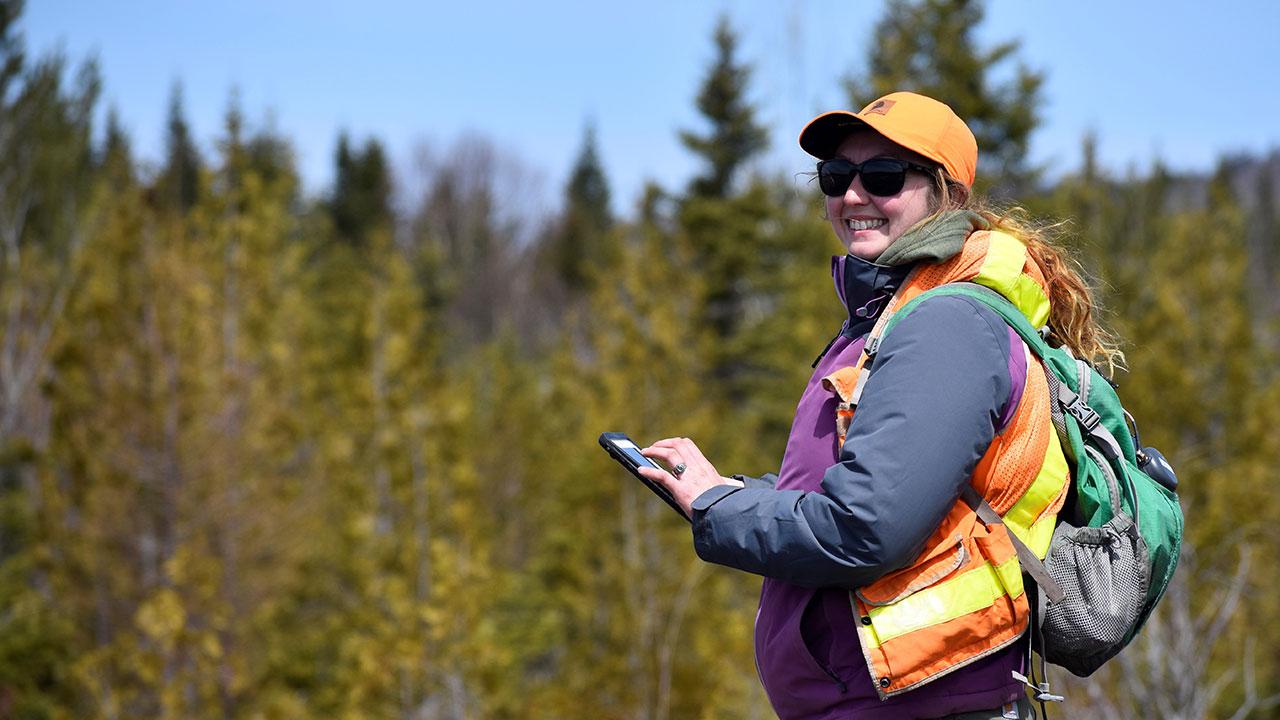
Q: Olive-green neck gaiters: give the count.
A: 1